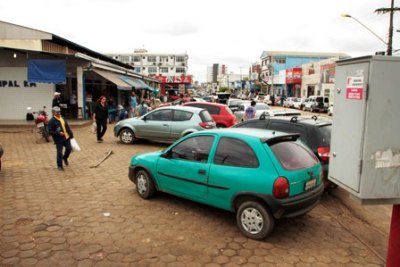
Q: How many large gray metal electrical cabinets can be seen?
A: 1